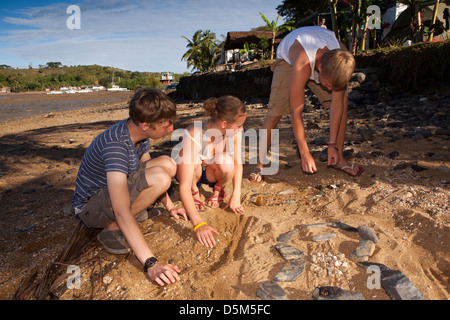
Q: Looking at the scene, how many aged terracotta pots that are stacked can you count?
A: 0